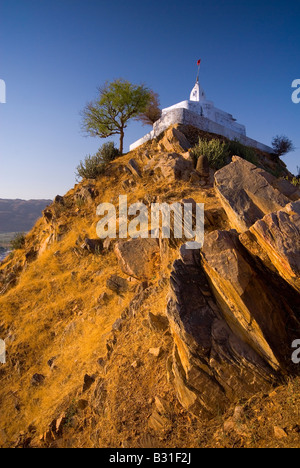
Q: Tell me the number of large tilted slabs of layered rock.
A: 4